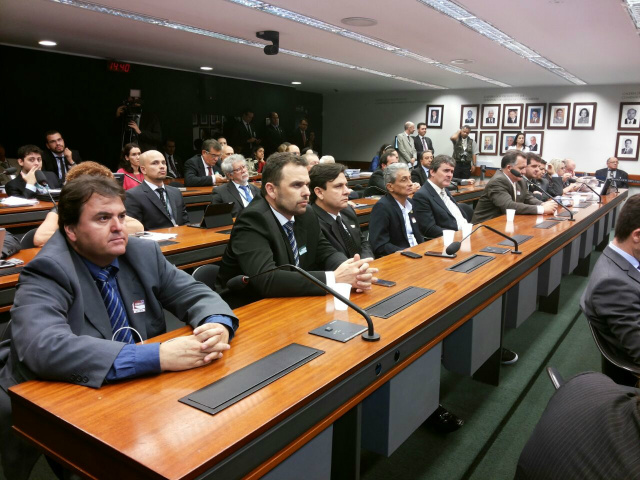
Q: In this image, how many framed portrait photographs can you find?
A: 13